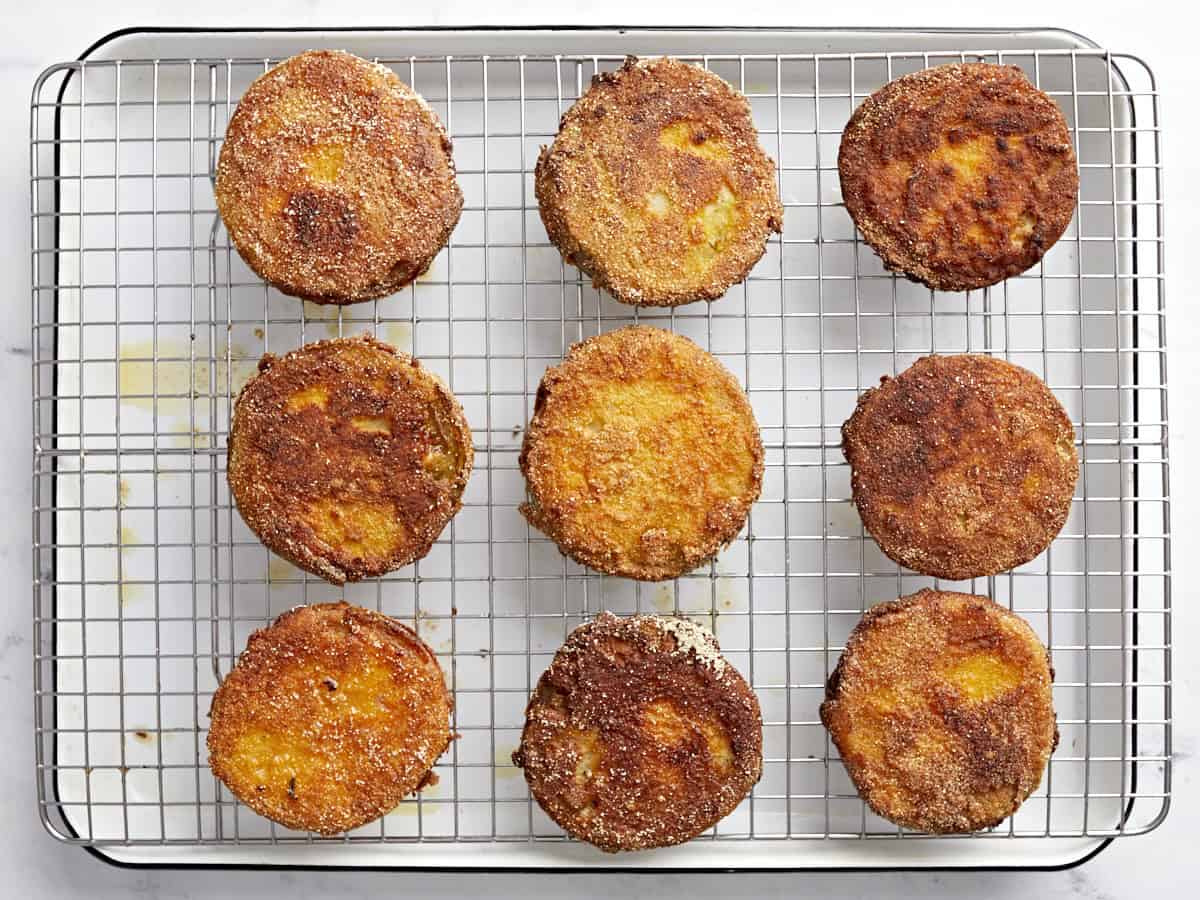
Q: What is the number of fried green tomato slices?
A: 9